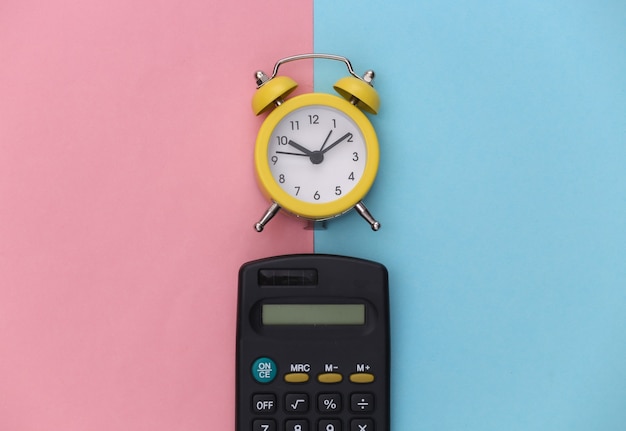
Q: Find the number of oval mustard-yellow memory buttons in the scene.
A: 3